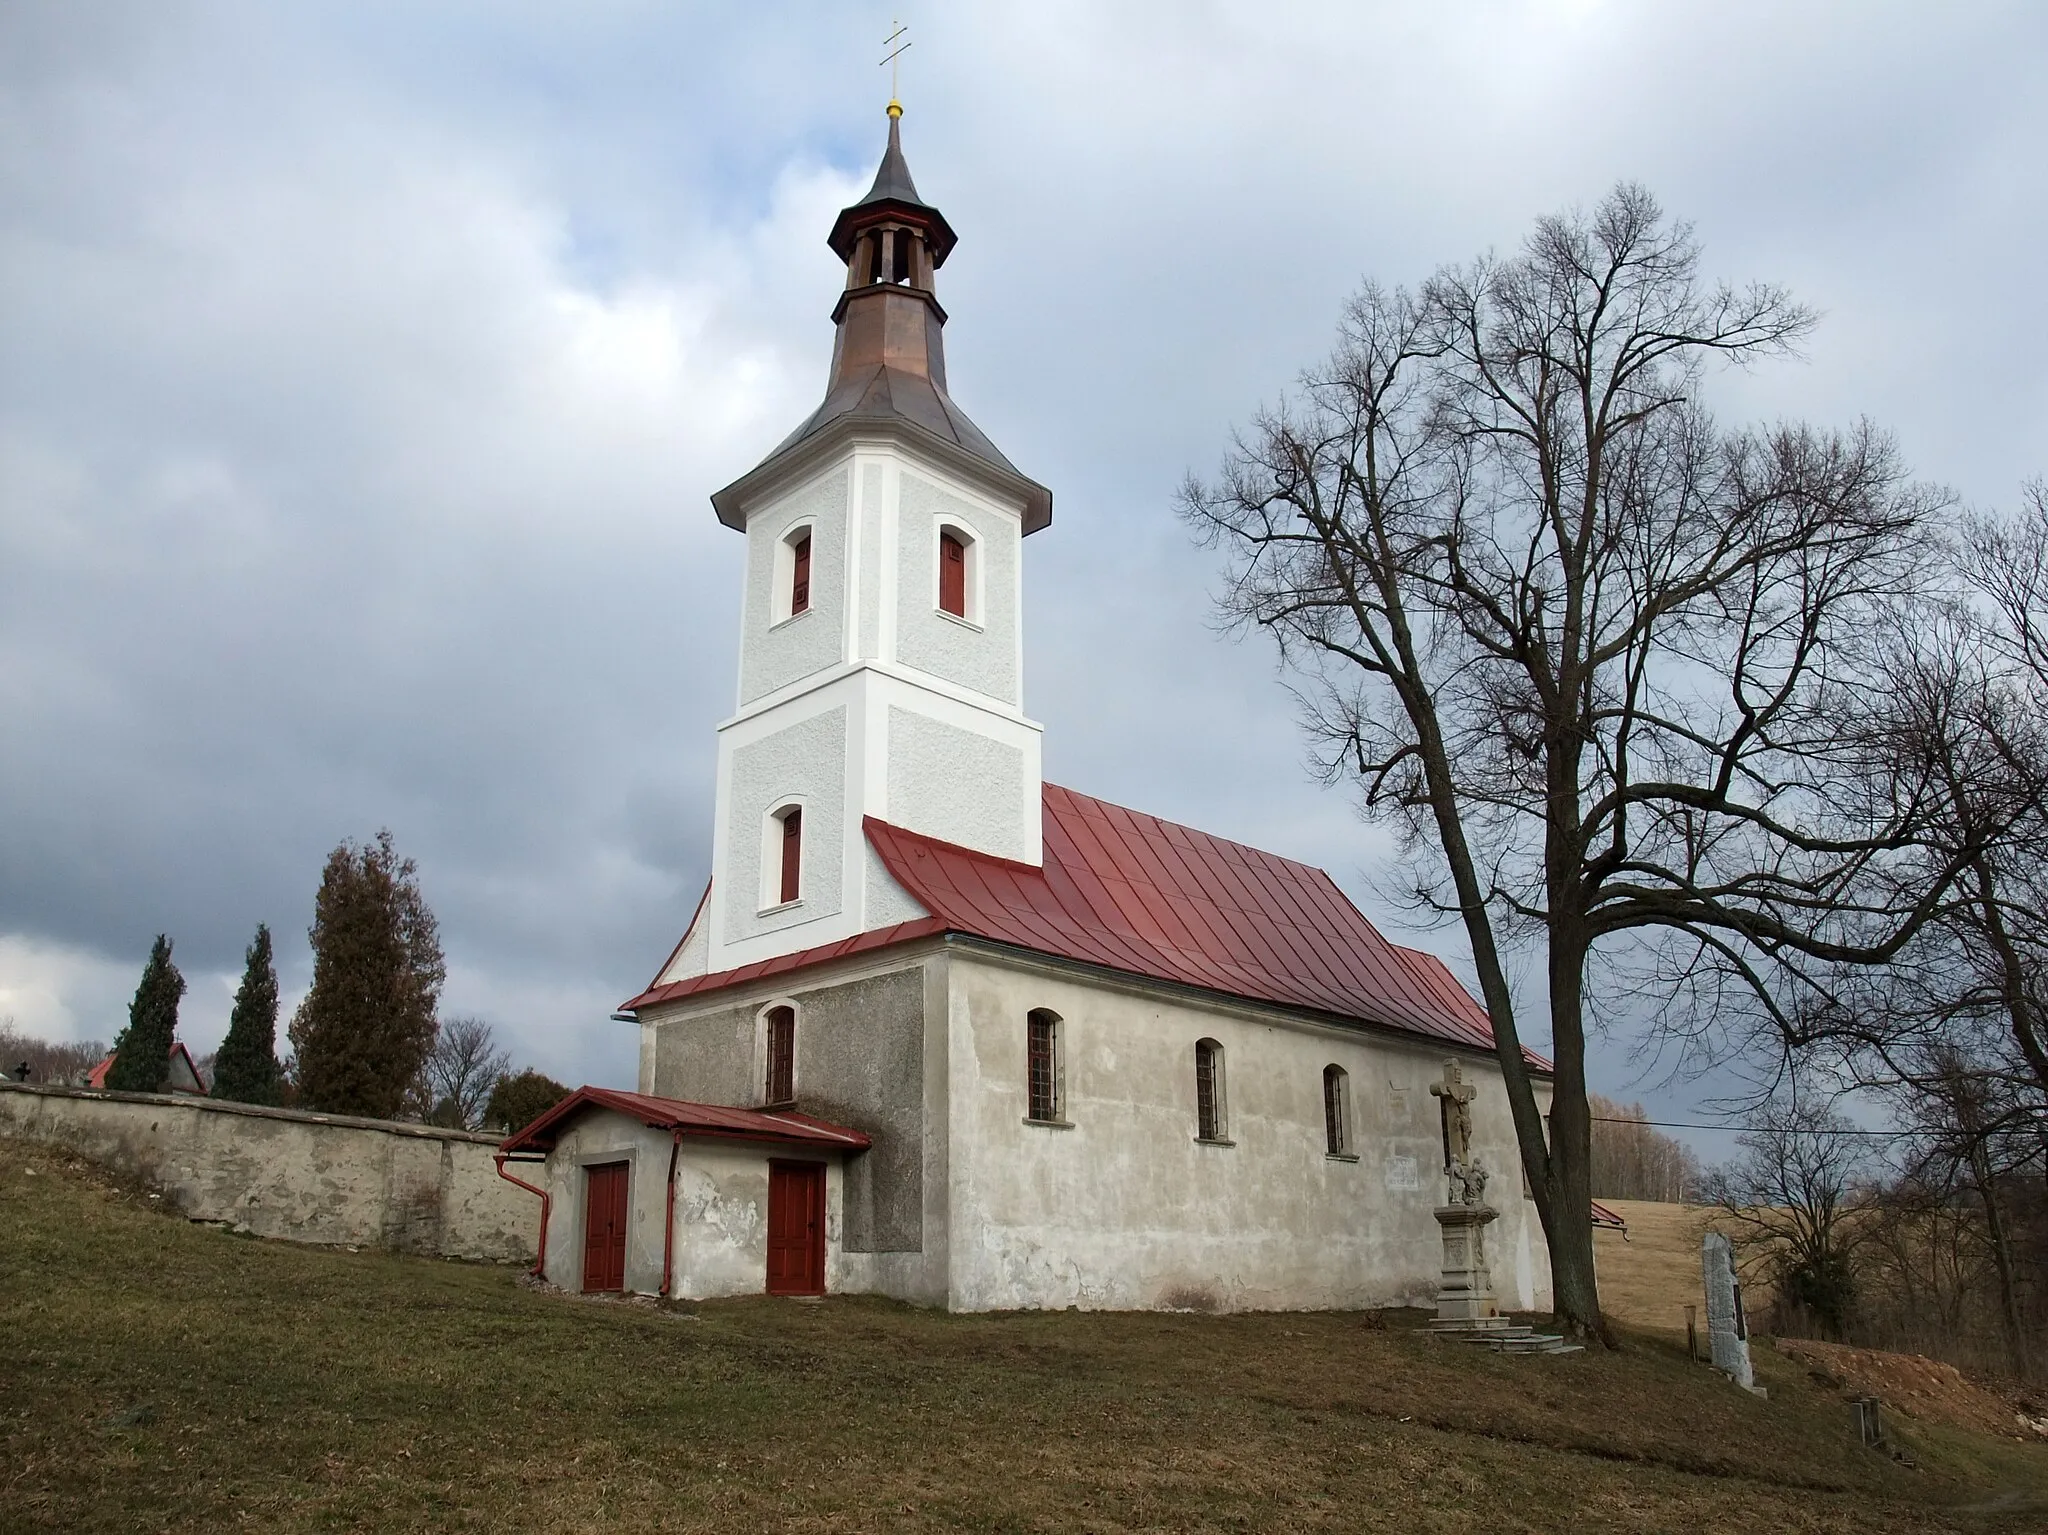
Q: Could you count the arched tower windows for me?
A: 3